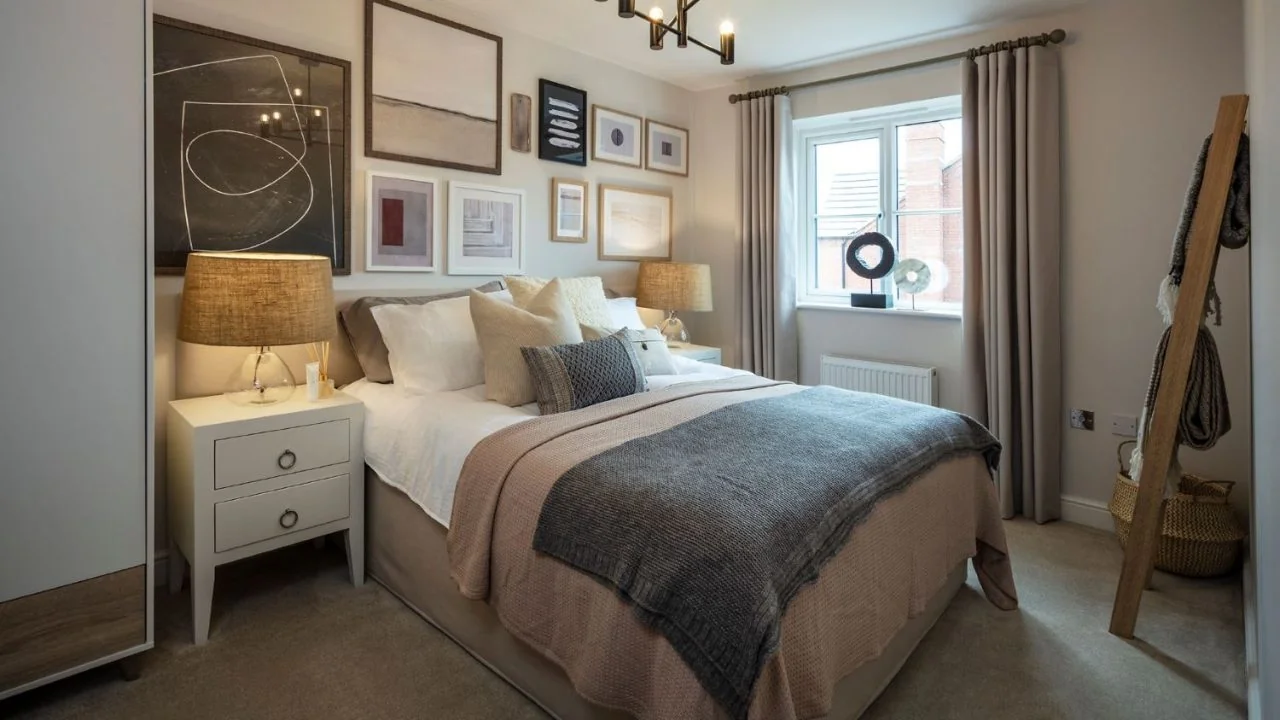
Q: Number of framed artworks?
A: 9